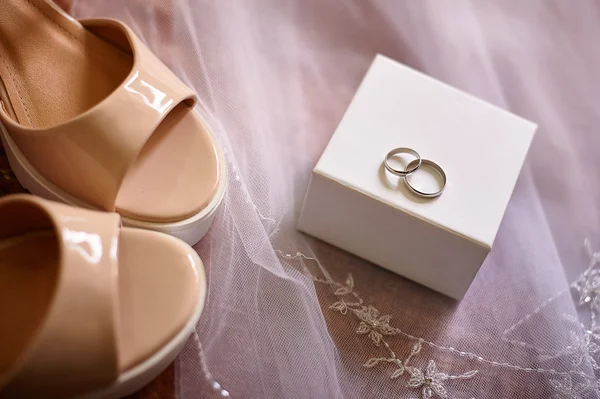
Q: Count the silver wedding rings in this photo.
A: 2